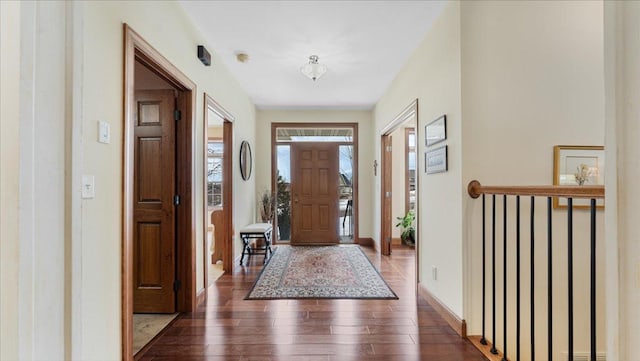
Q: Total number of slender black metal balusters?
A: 8